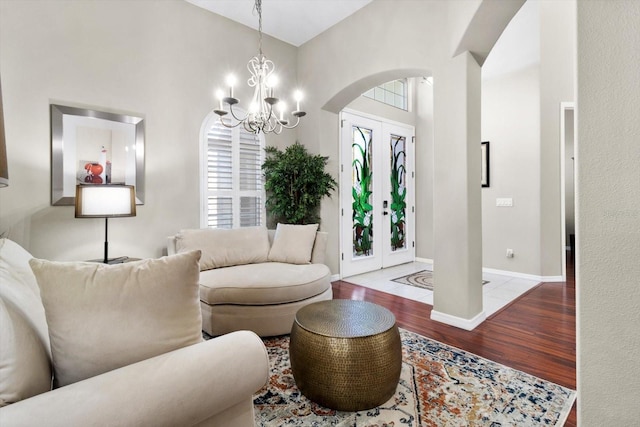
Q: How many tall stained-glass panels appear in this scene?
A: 2